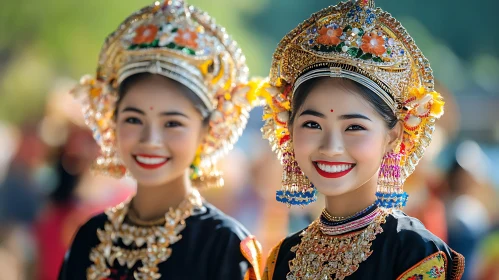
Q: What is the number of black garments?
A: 2